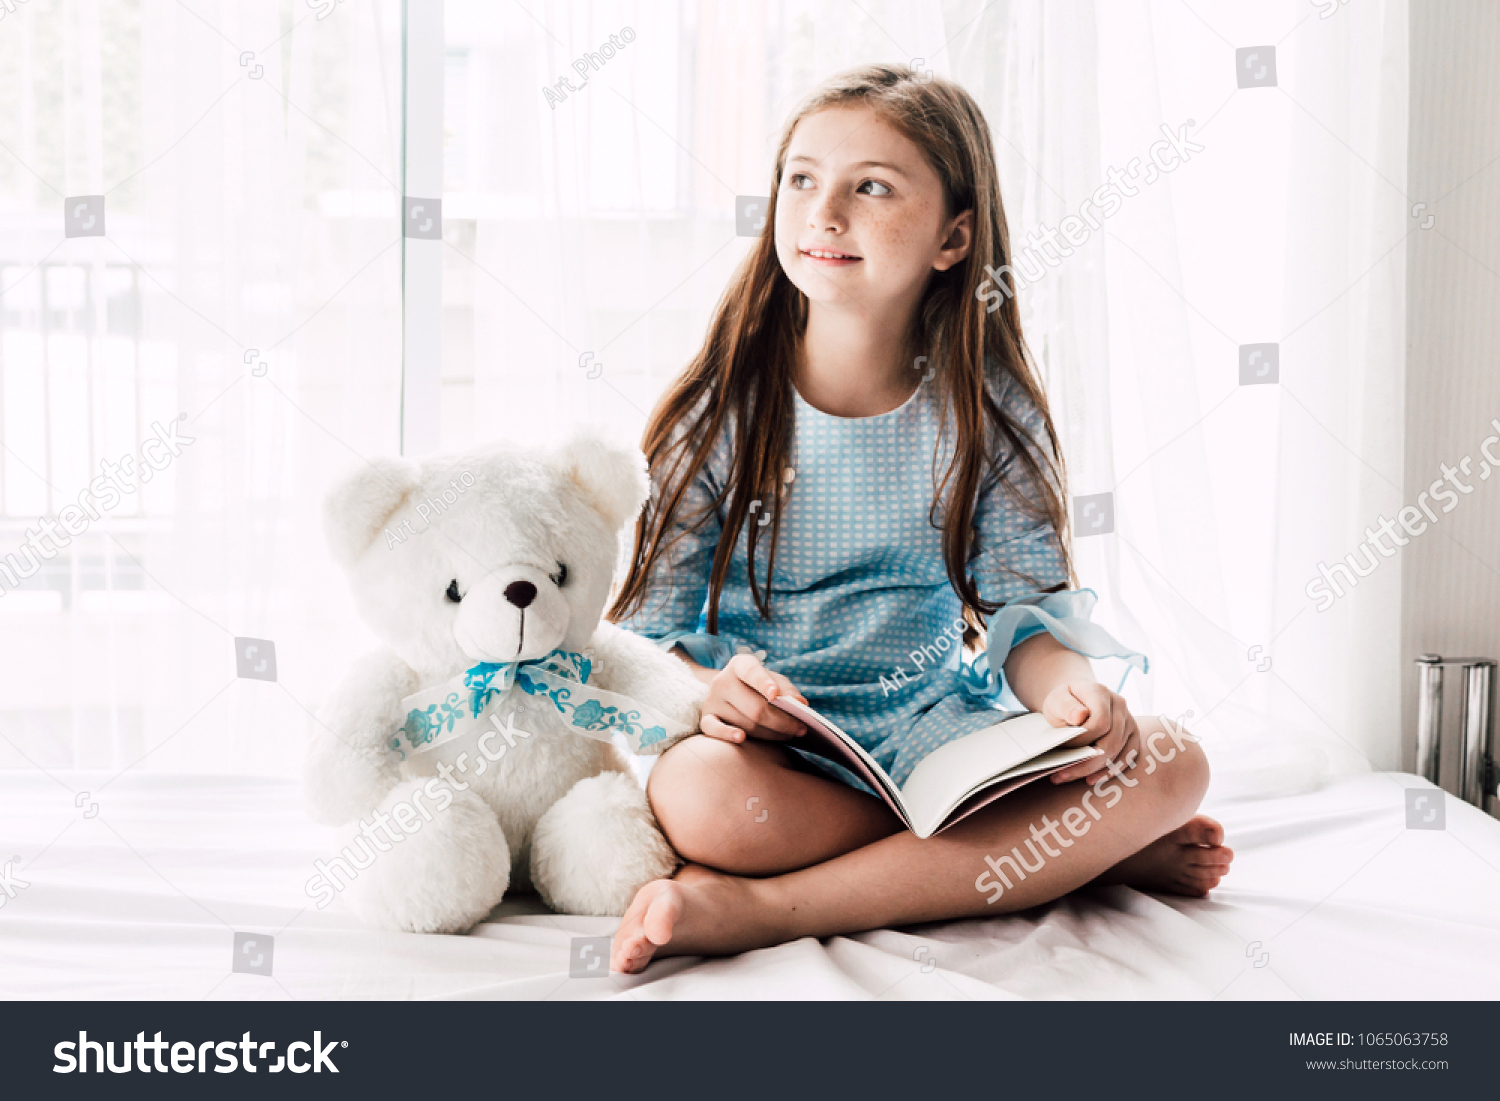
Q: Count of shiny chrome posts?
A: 2